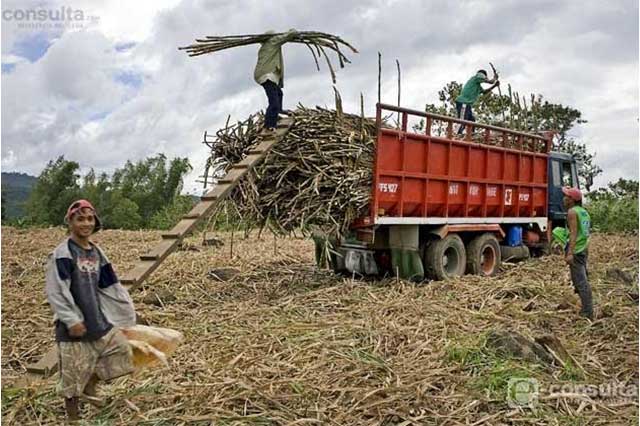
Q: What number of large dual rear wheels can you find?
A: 2